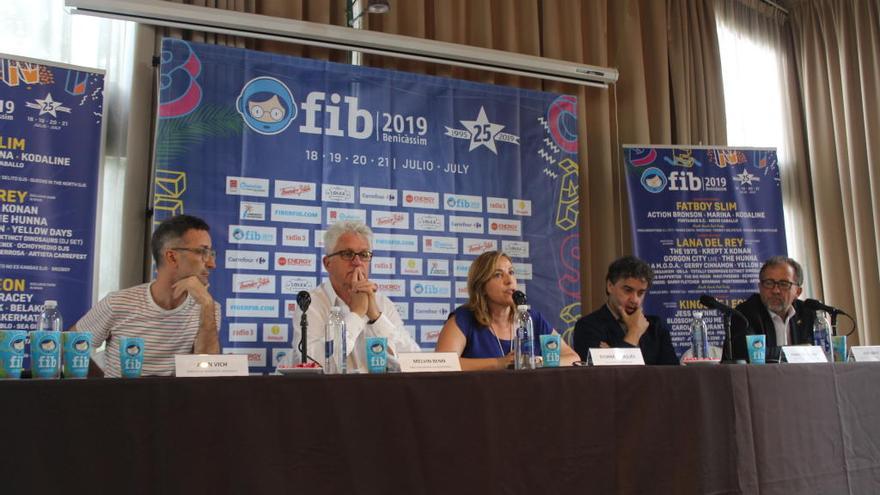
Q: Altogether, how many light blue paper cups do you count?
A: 8